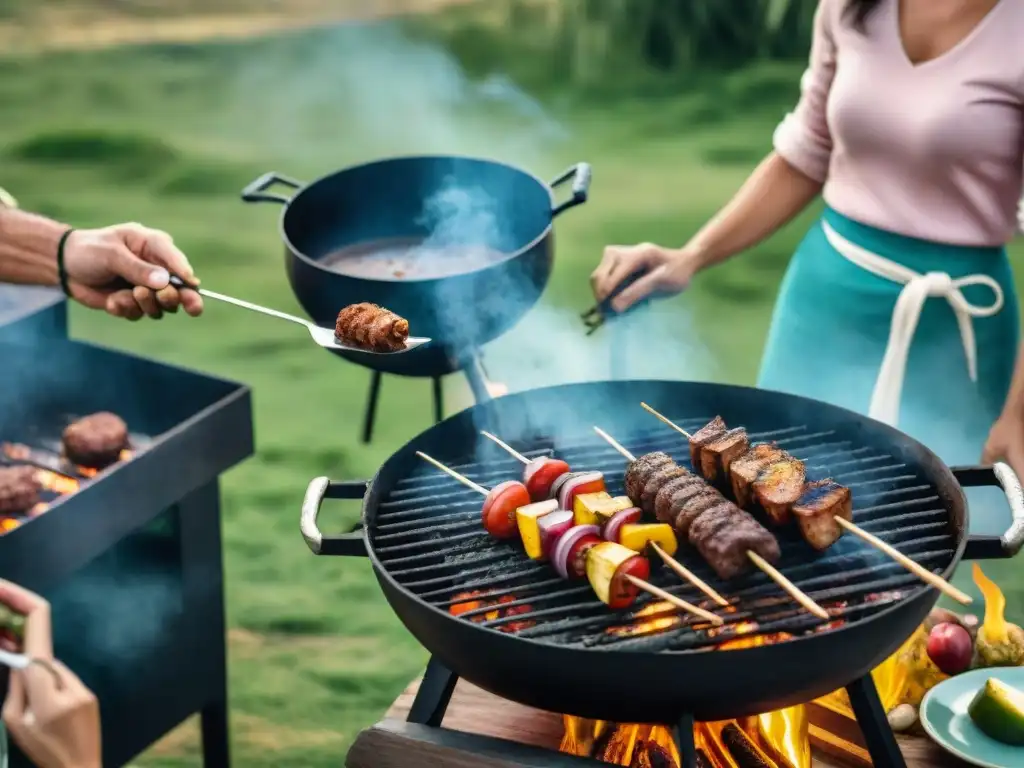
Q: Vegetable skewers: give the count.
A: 2